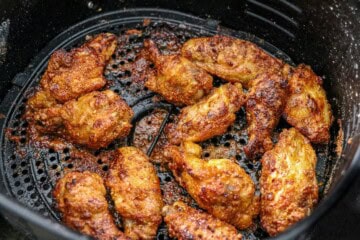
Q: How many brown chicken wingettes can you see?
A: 12